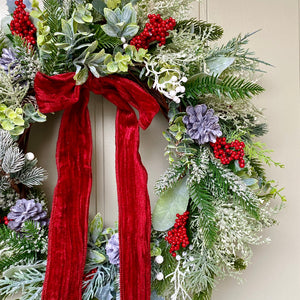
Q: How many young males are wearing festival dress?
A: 0